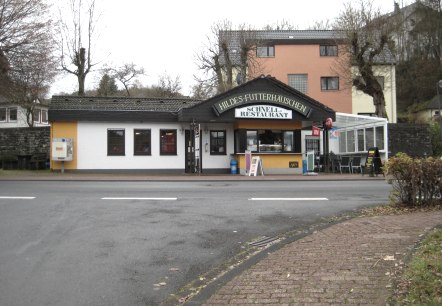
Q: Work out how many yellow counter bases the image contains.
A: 1